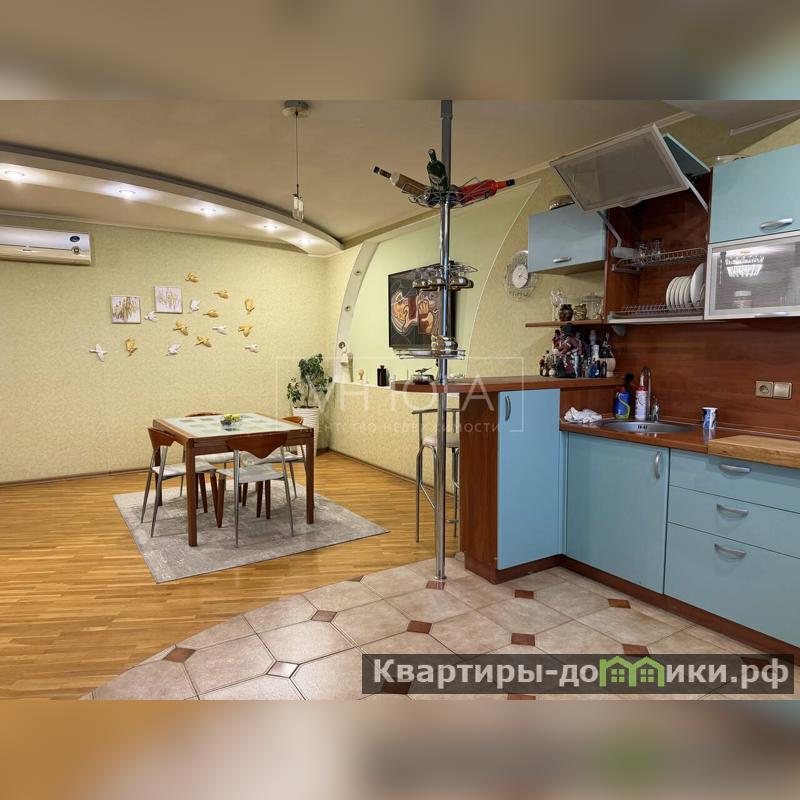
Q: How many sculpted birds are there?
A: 14